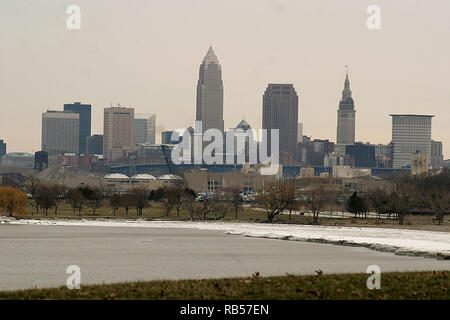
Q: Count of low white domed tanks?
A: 3